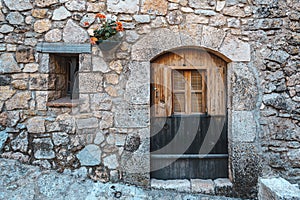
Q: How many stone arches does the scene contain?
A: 1